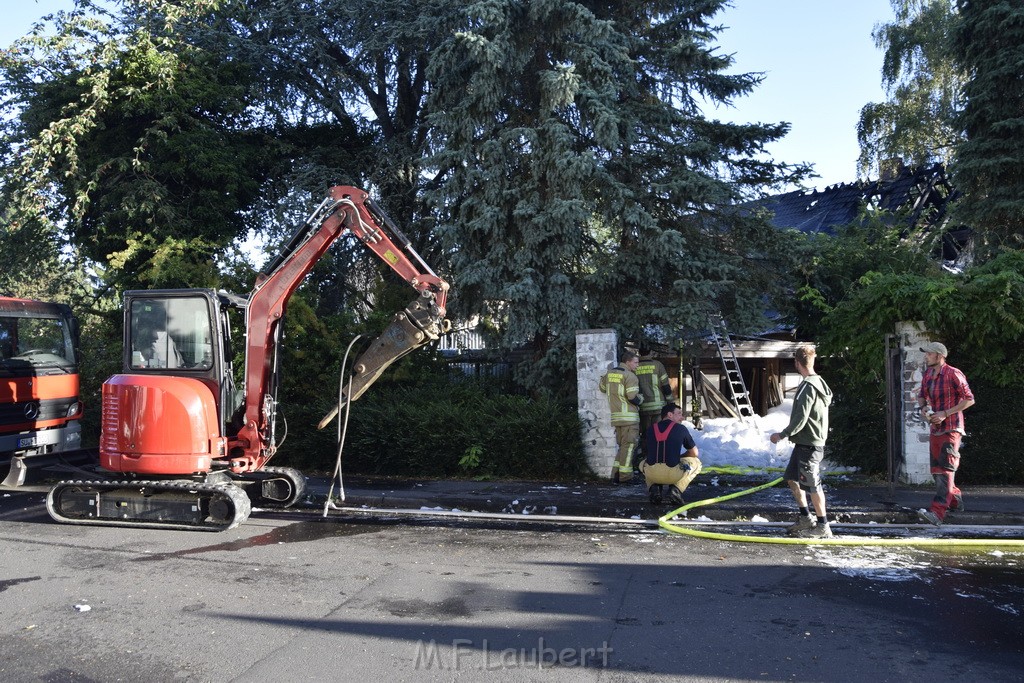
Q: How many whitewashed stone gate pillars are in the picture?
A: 2